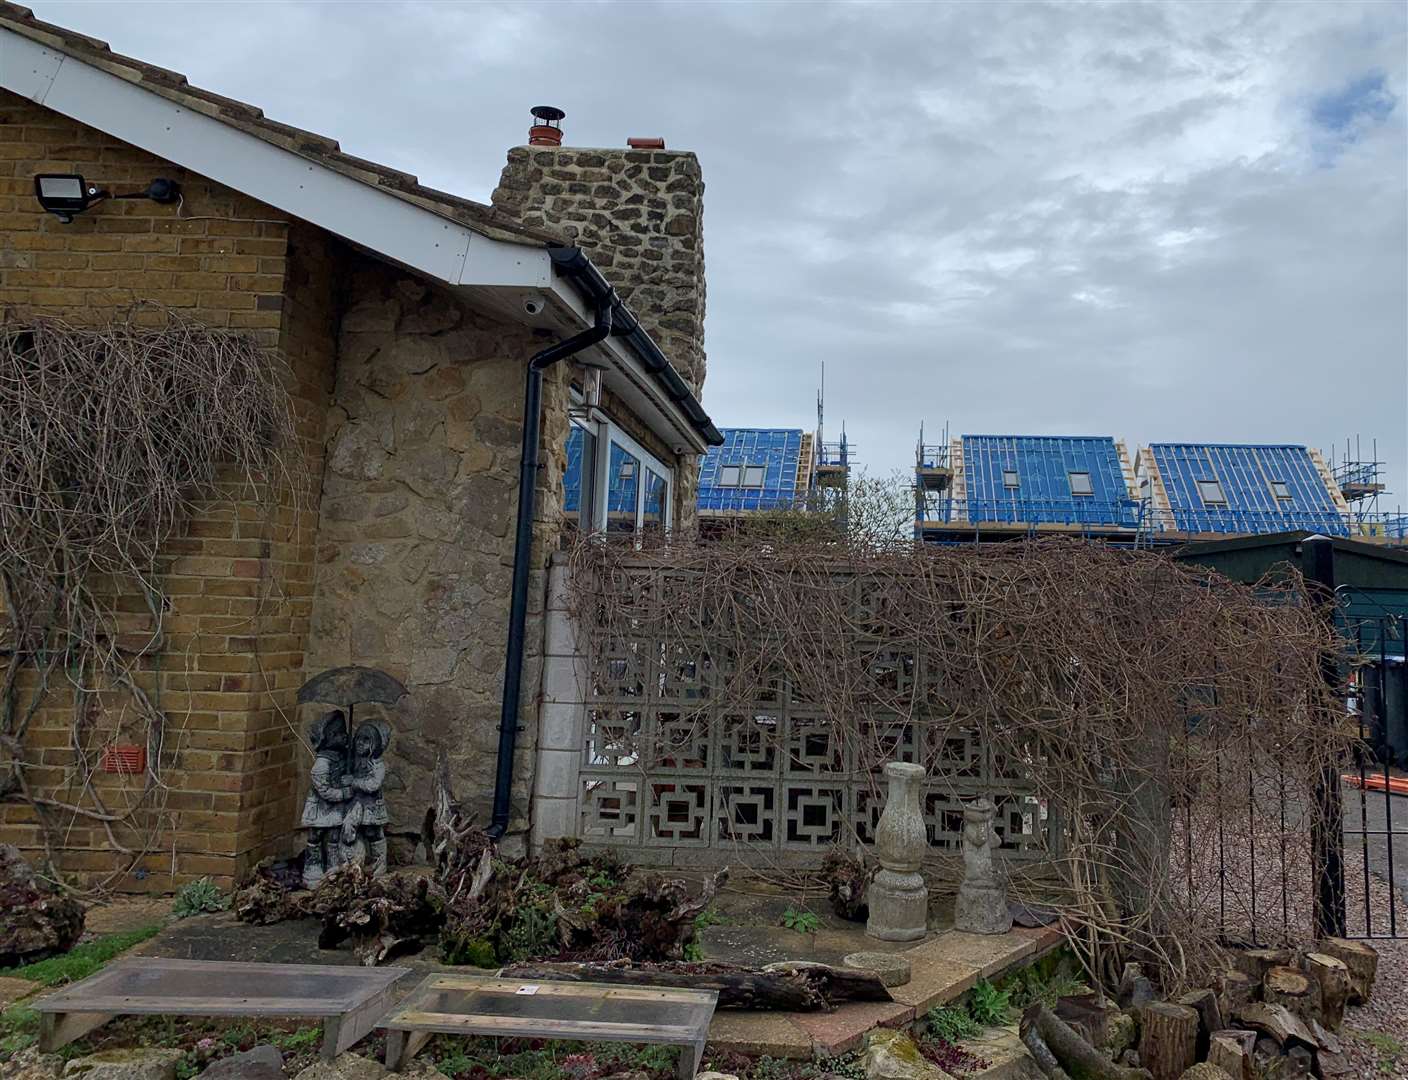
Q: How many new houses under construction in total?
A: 3